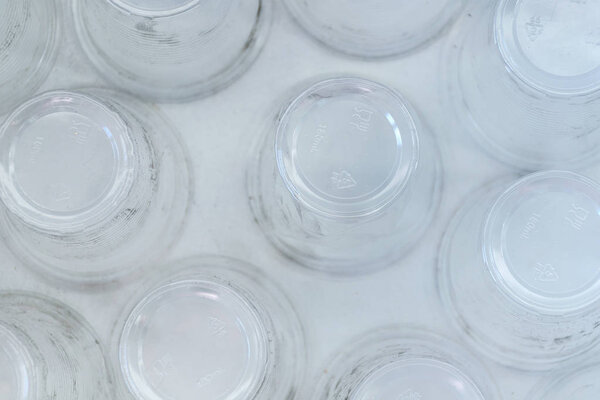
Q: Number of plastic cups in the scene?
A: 11